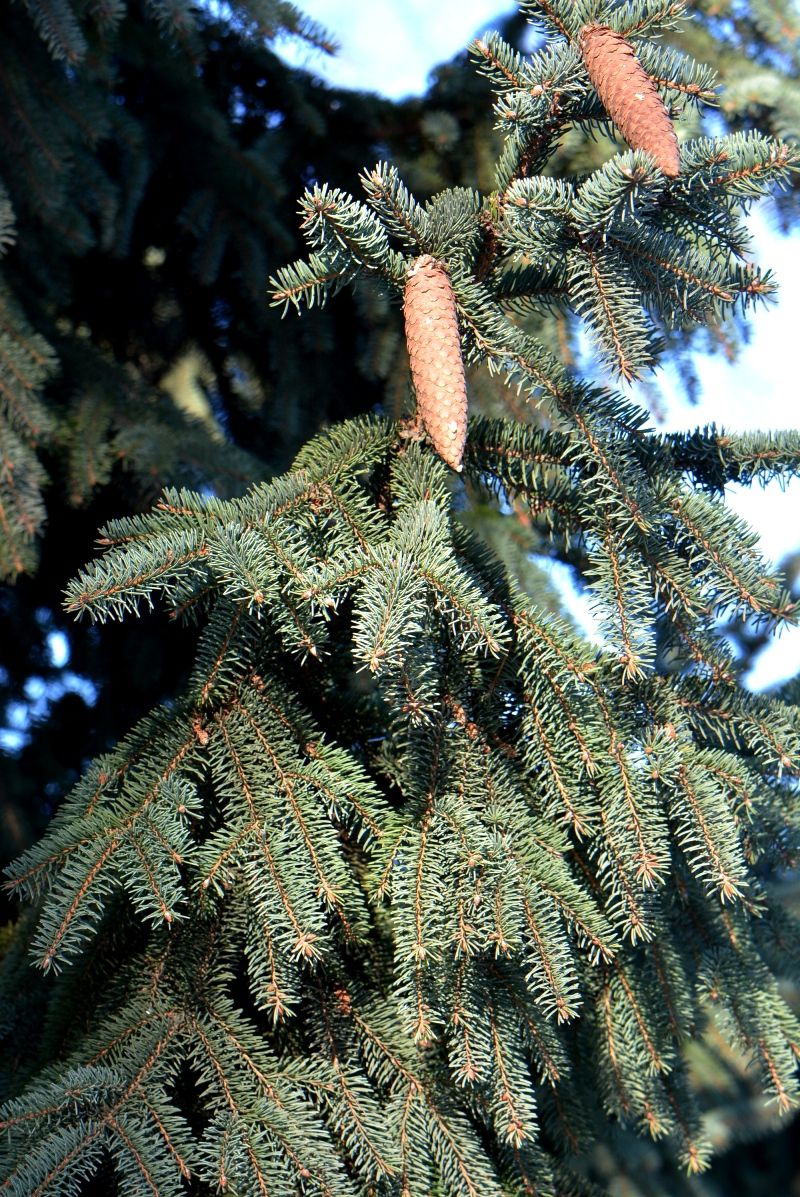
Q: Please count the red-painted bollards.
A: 0